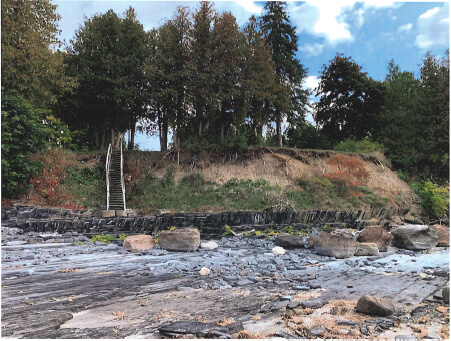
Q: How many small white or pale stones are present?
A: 3